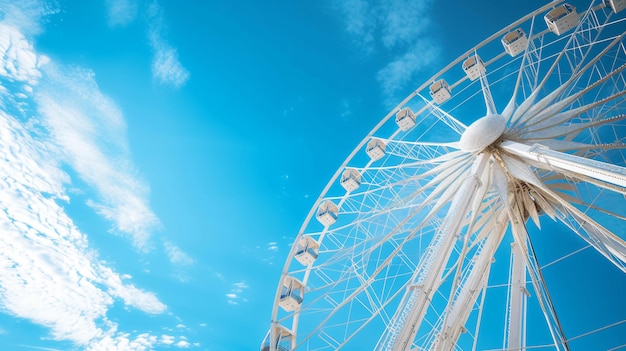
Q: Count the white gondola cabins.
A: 12